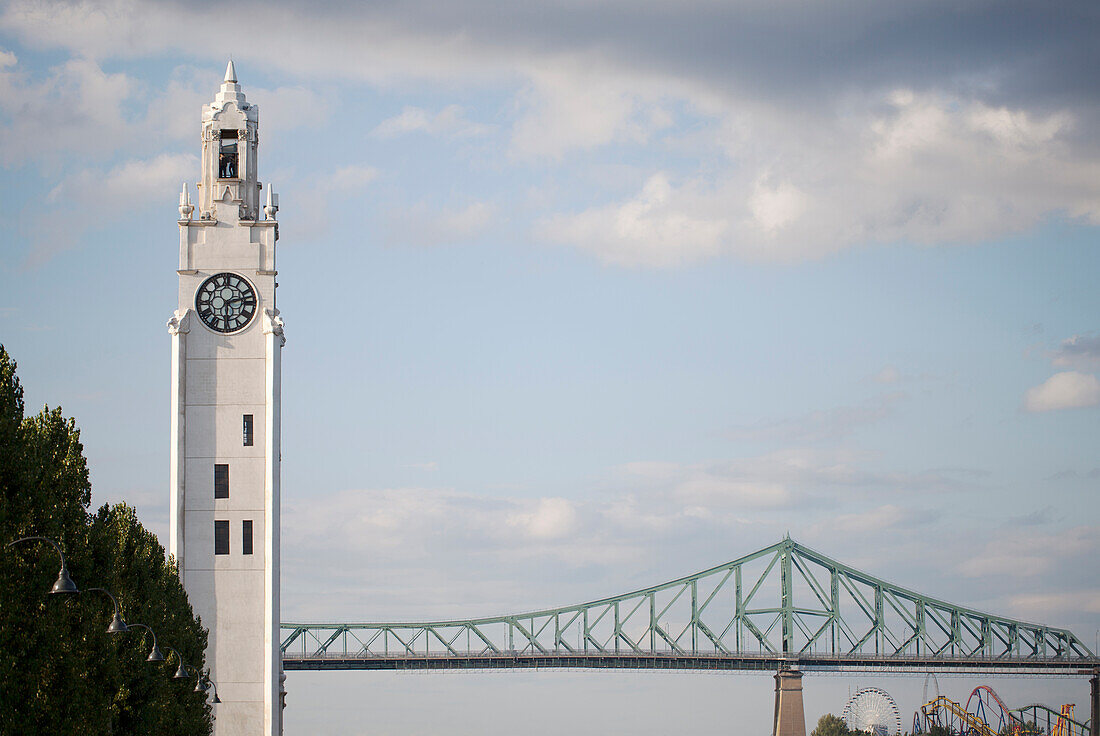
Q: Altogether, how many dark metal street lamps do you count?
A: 6